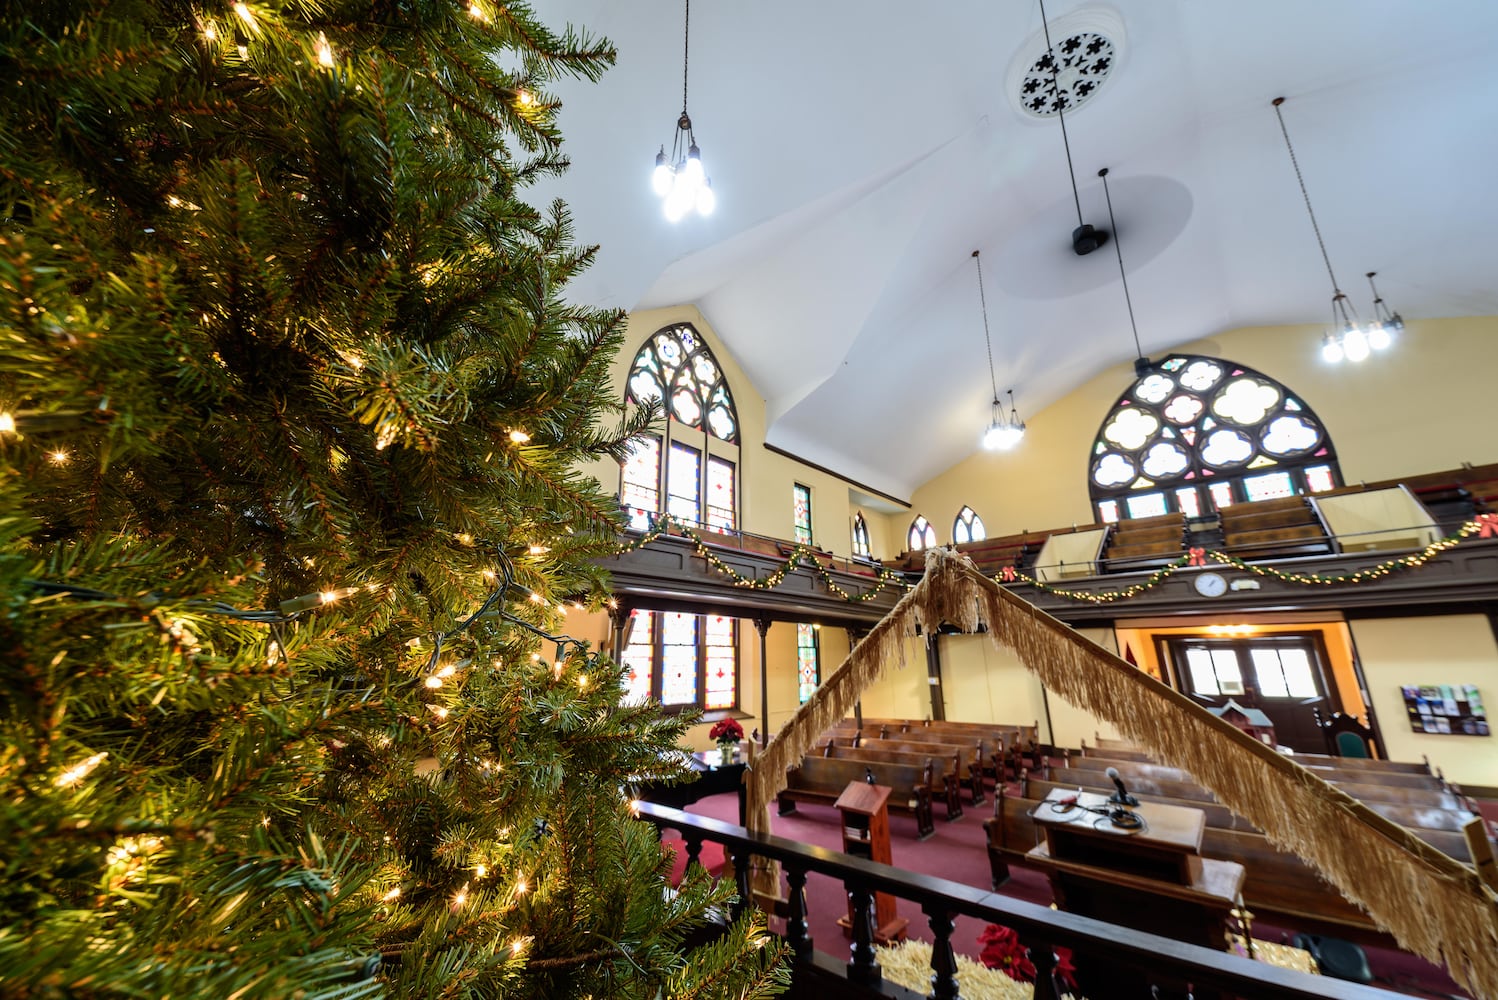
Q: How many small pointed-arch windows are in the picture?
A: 3